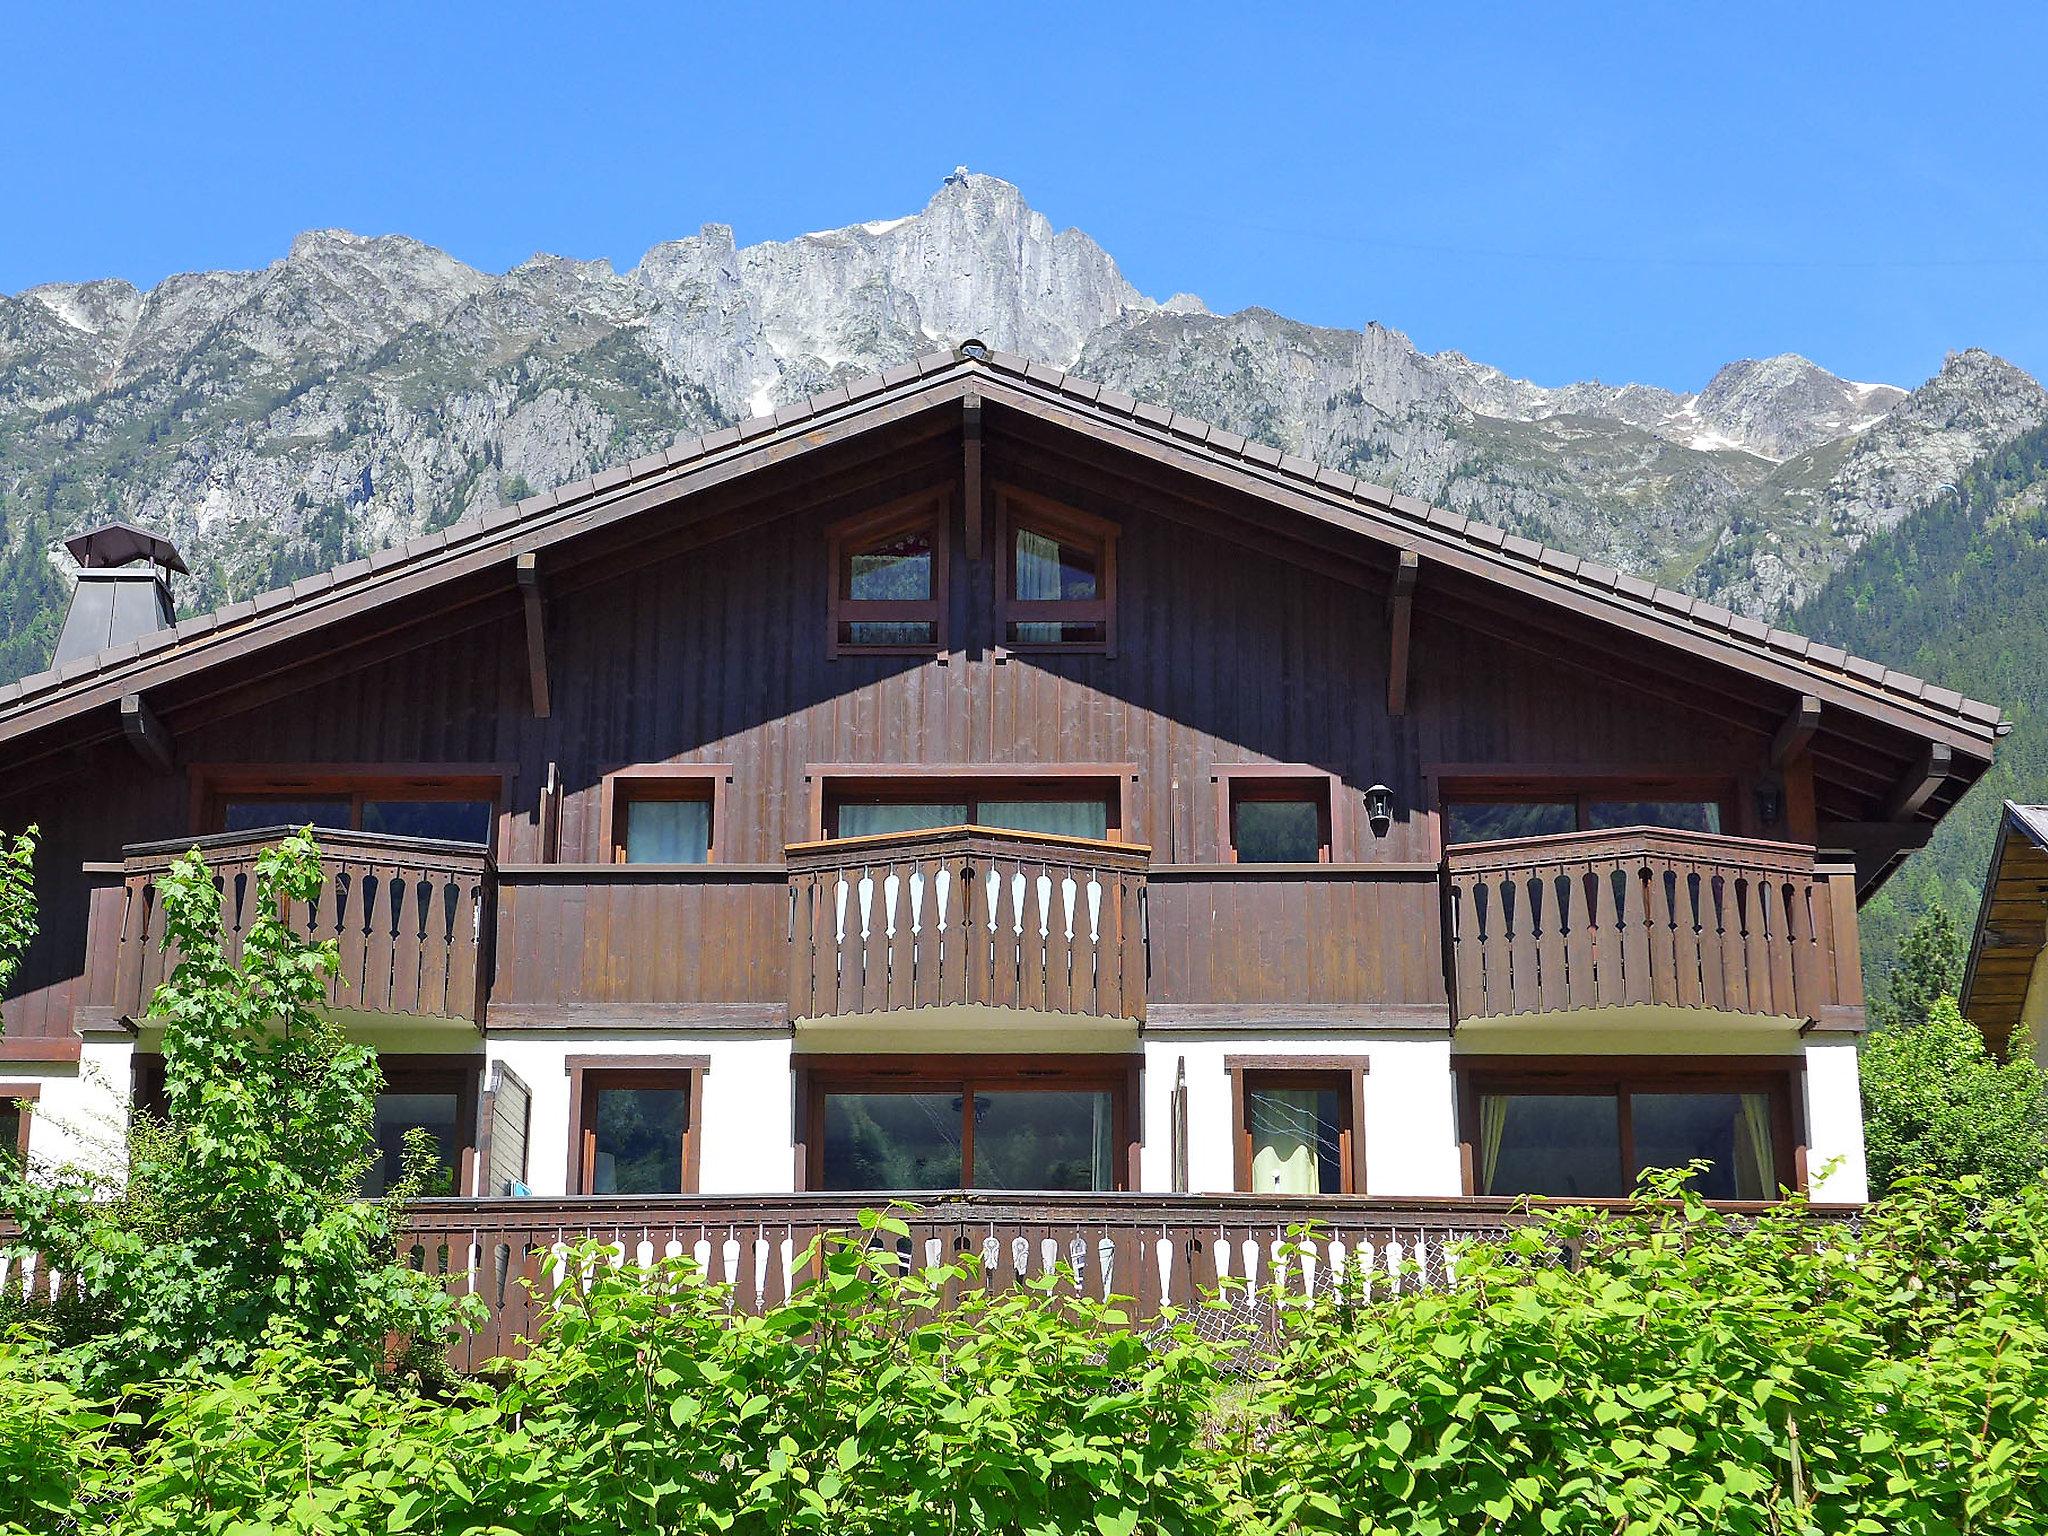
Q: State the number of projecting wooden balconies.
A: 3